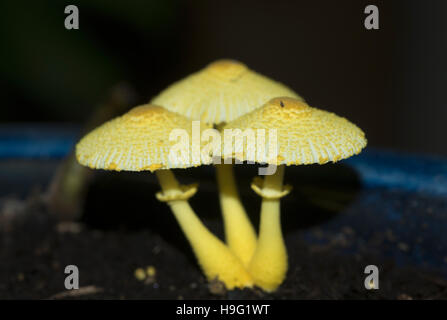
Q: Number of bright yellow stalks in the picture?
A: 3